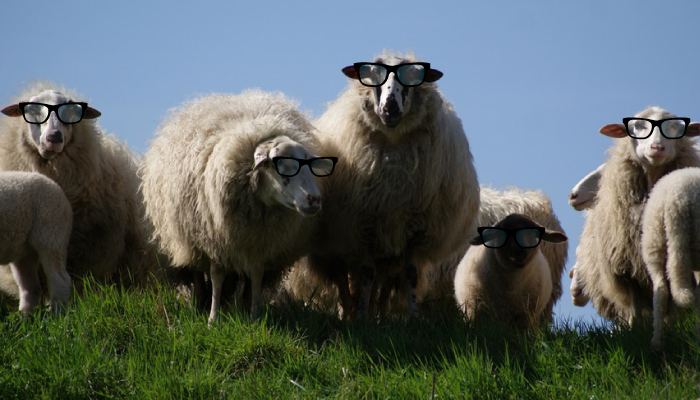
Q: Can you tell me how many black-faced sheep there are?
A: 1